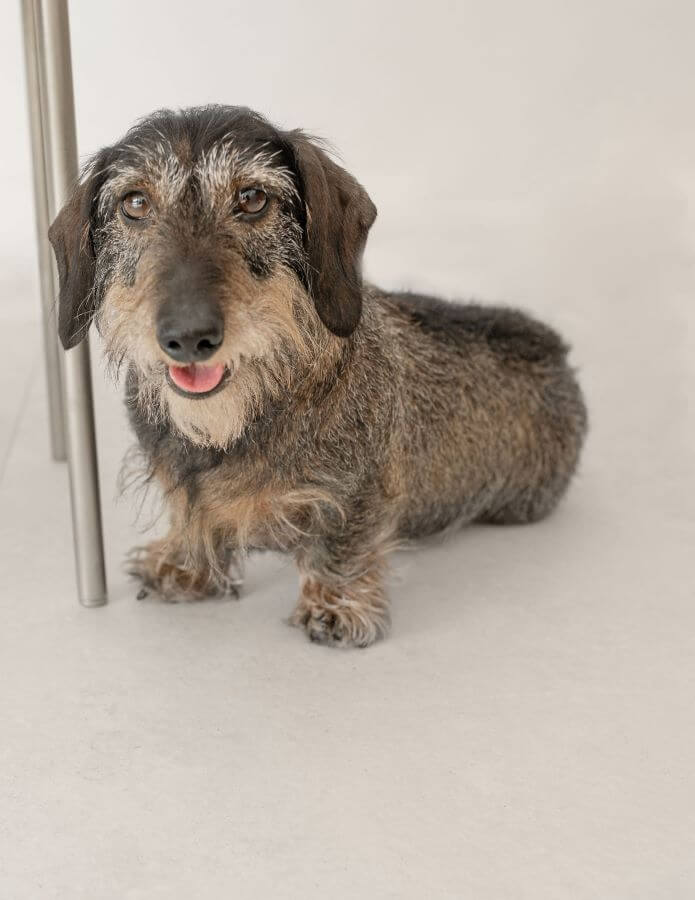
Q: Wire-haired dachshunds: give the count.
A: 1